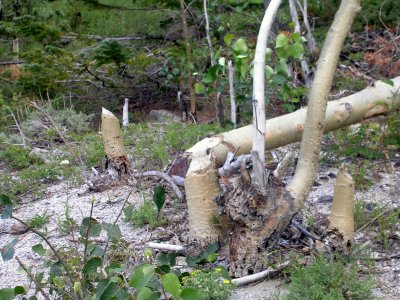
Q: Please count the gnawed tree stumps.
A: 3